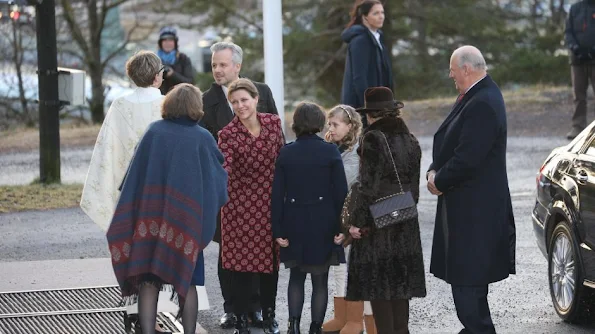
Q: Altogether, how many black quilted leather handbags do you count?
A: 1